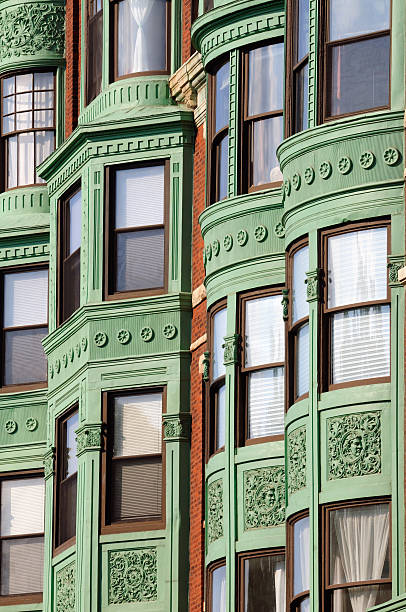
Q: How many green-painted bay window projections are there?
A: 4